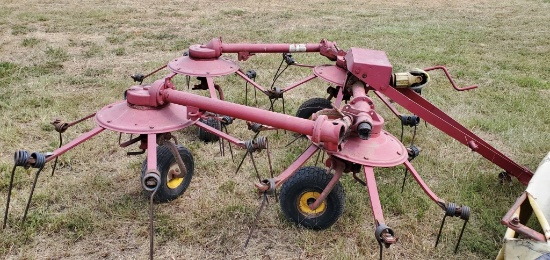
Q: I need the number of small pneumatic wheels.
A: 4